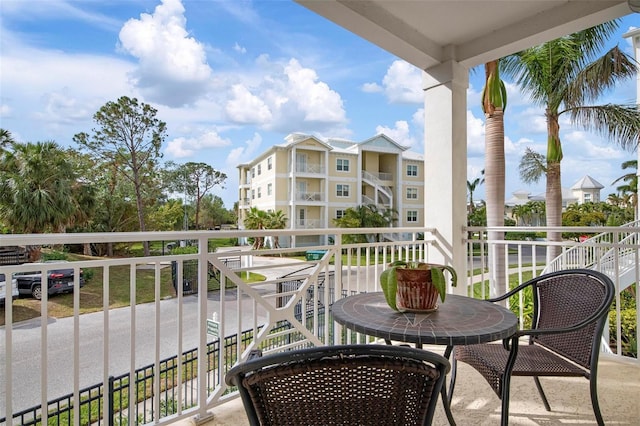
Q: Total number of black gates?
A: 2